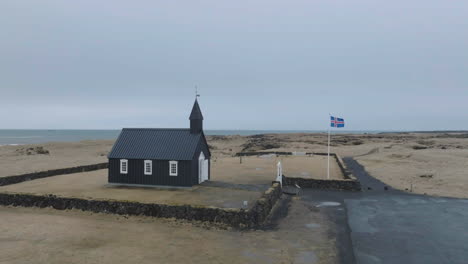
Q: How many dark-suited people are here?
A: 0